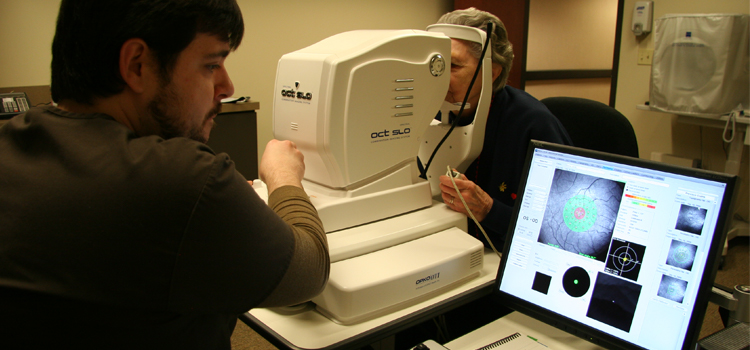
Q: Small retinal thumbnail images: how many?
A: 3